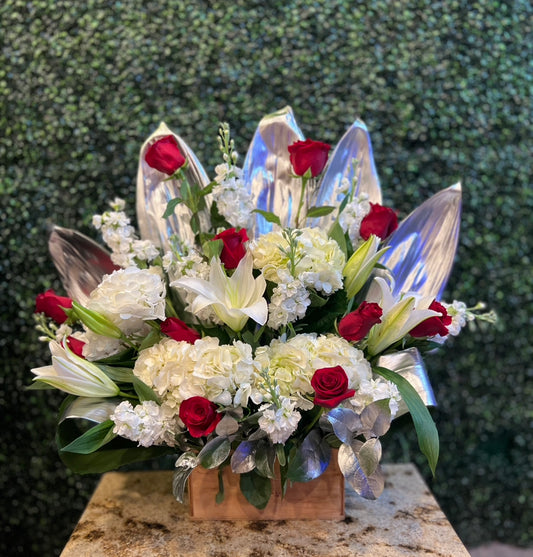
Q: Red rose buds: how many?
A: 11